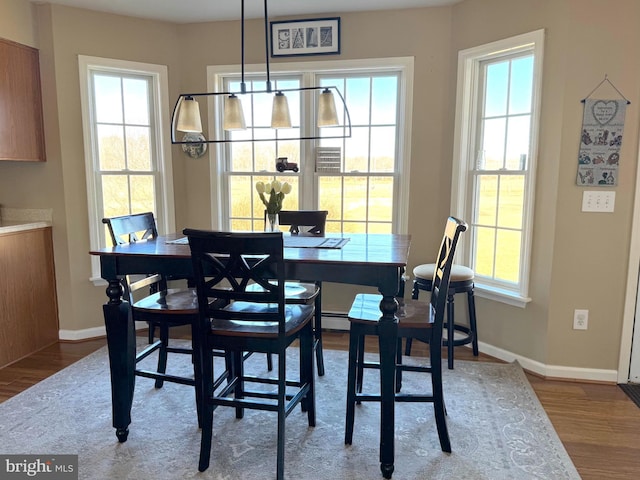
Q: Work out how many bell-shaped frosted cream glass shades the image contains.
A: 4